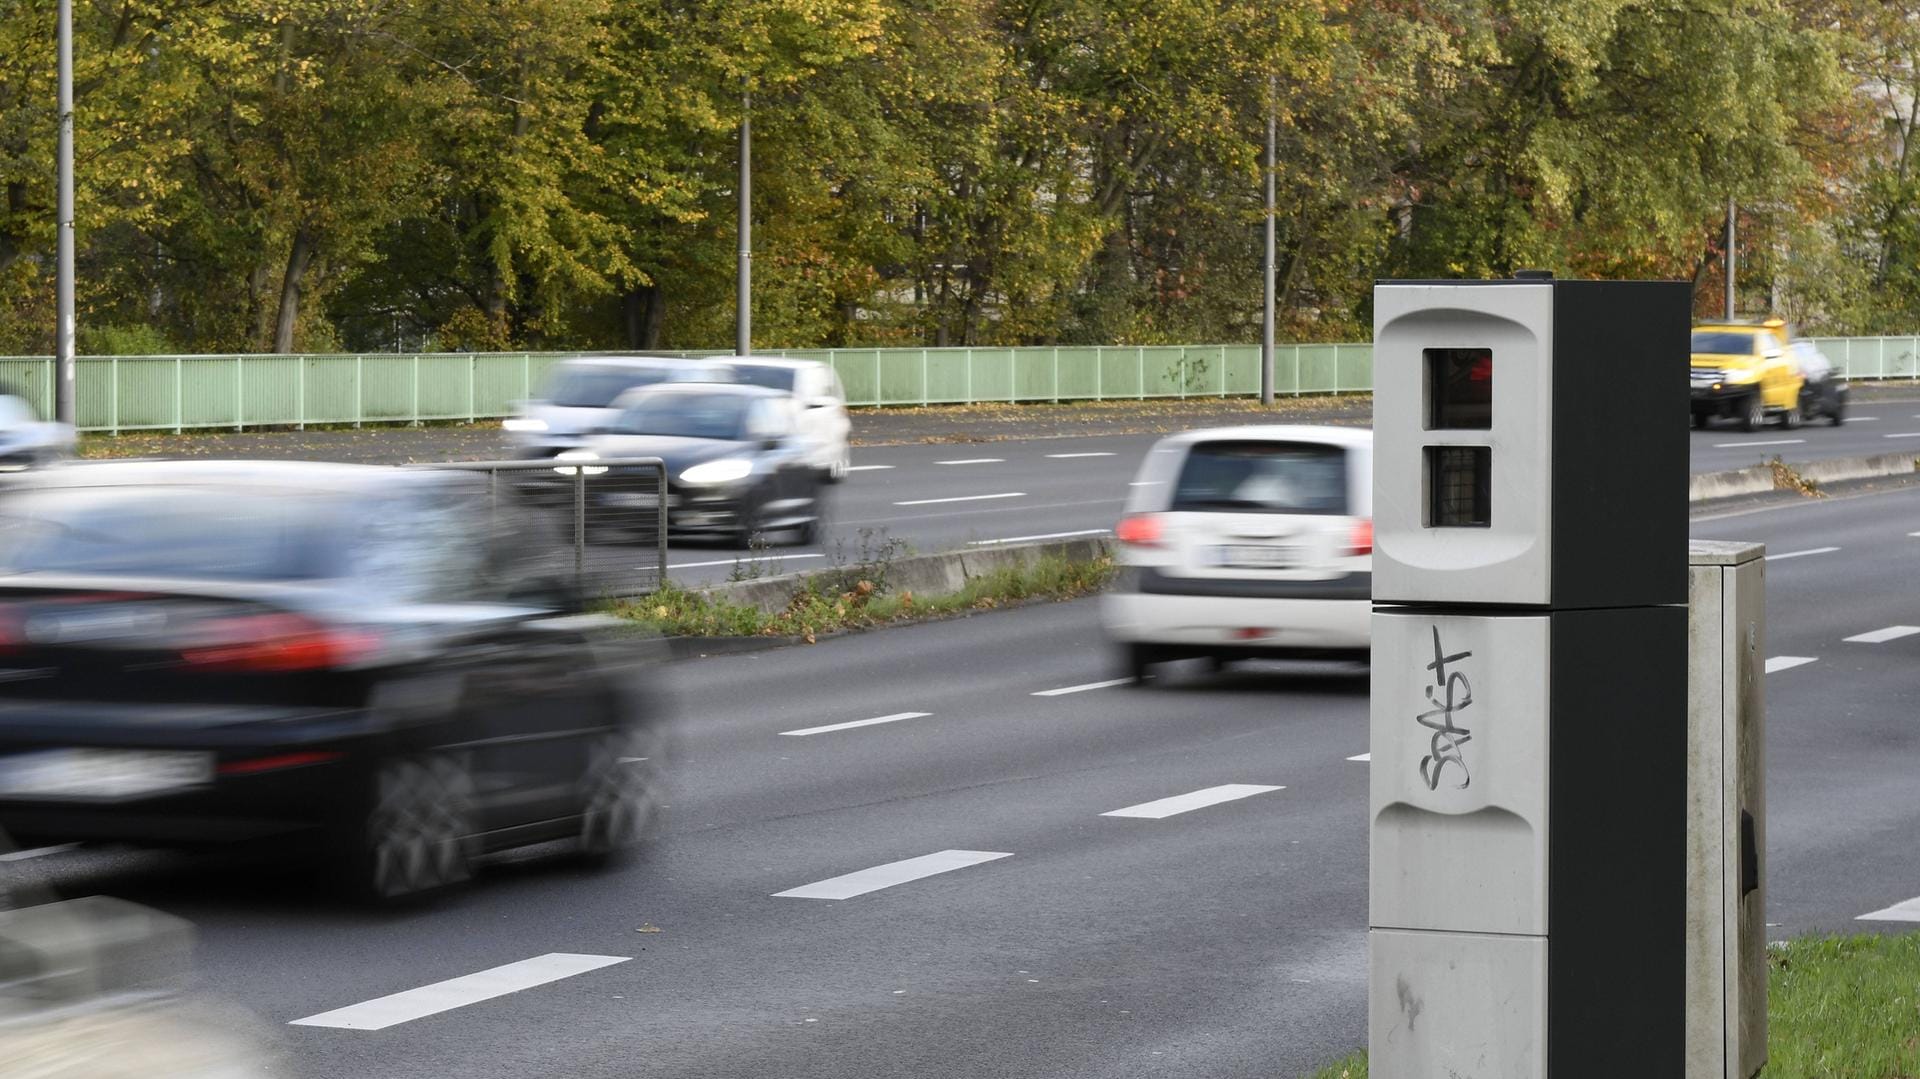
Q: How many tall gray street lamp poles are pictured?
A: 4